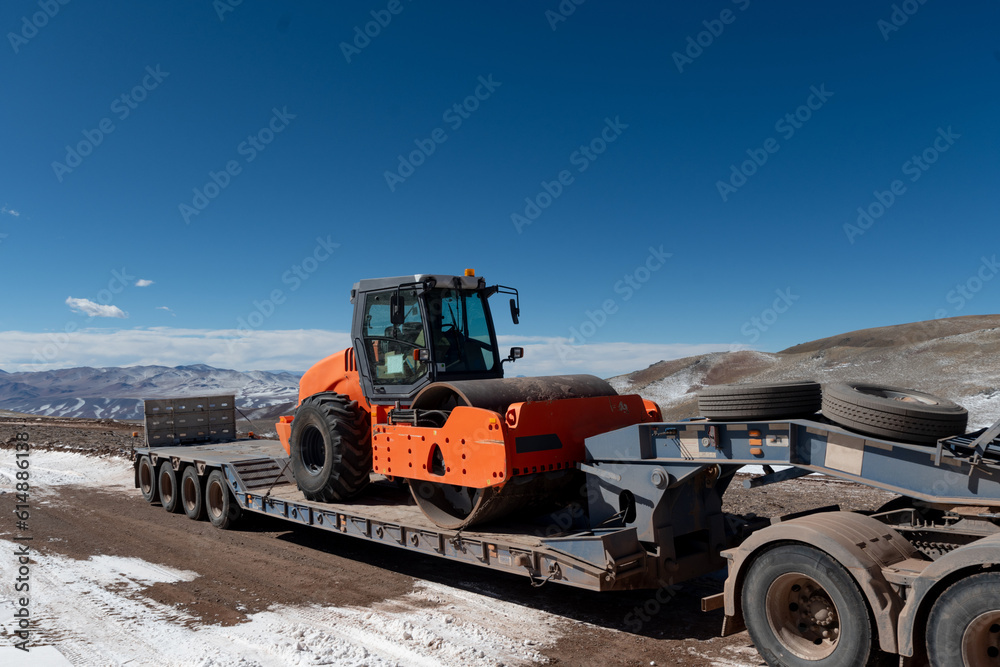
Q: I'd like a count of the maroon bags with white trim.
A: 0